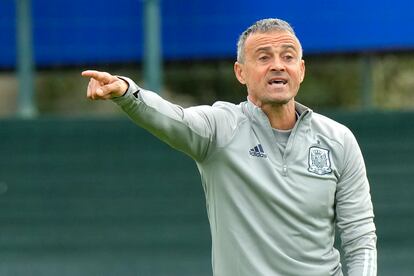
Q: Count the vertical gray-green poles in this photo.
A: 2